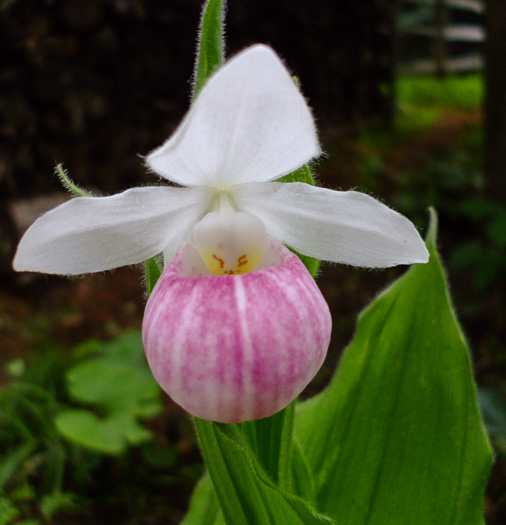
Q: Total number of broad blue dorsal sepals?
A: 0